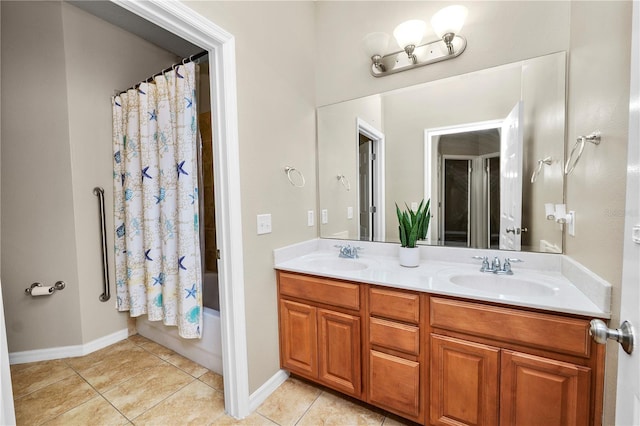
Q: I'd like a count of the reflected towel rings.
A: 2